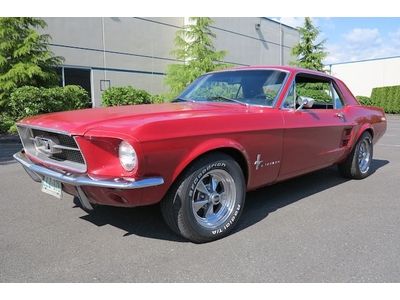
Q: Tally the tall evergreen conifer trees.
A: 3